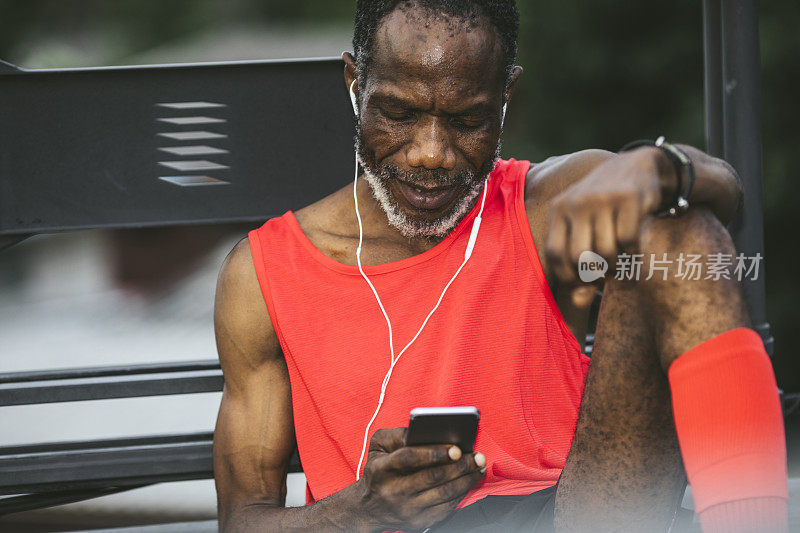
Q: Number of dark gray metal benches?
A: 1